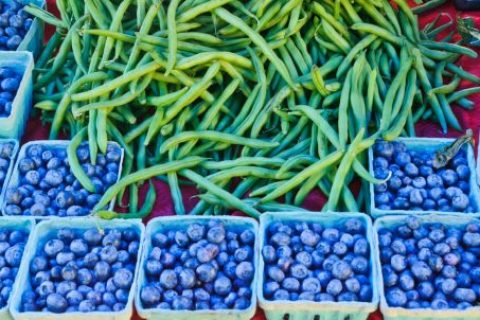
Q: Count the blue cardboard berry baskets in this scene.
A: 10